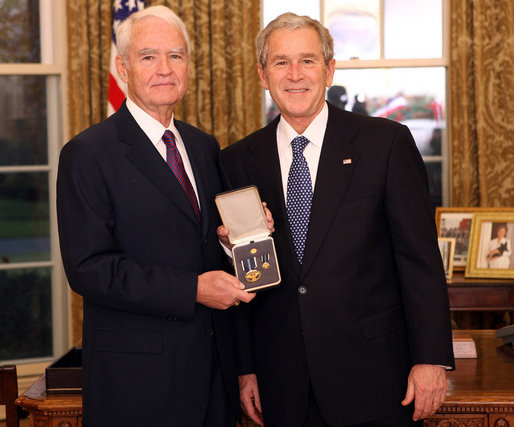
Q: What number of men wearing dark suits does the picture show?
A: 2